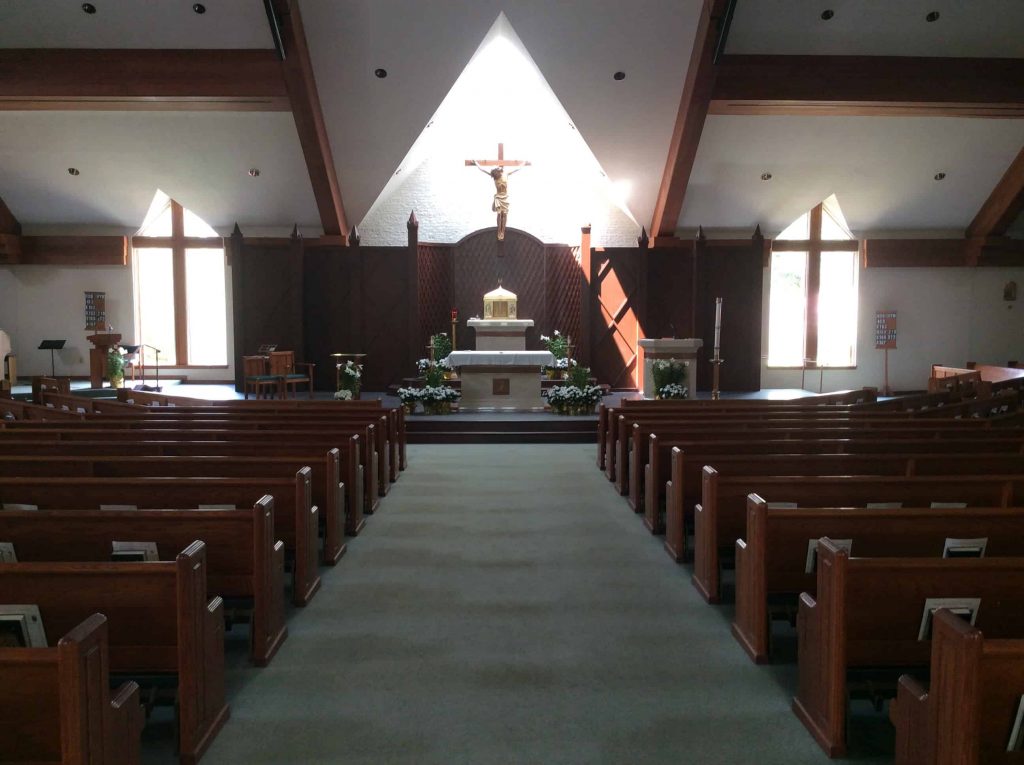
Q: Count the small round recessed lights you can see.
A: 10